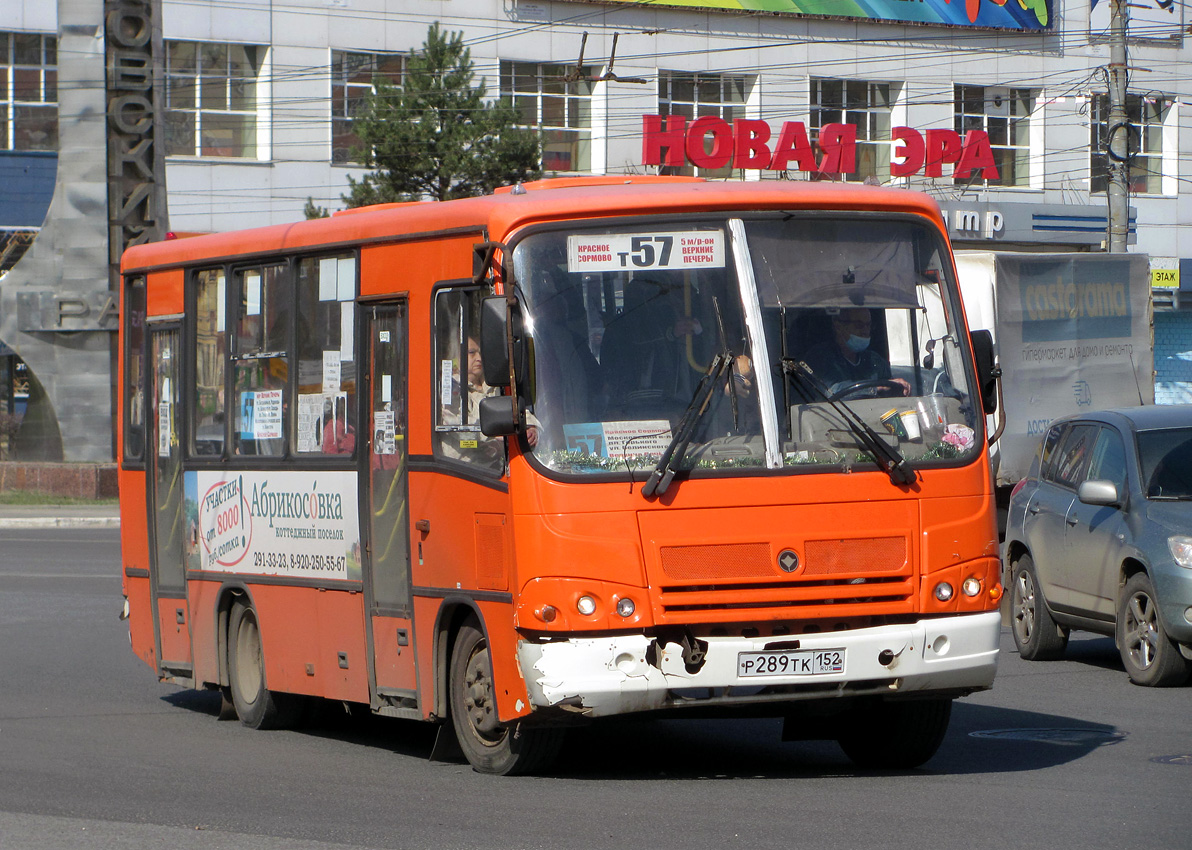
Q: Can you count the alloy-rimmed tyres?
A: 2